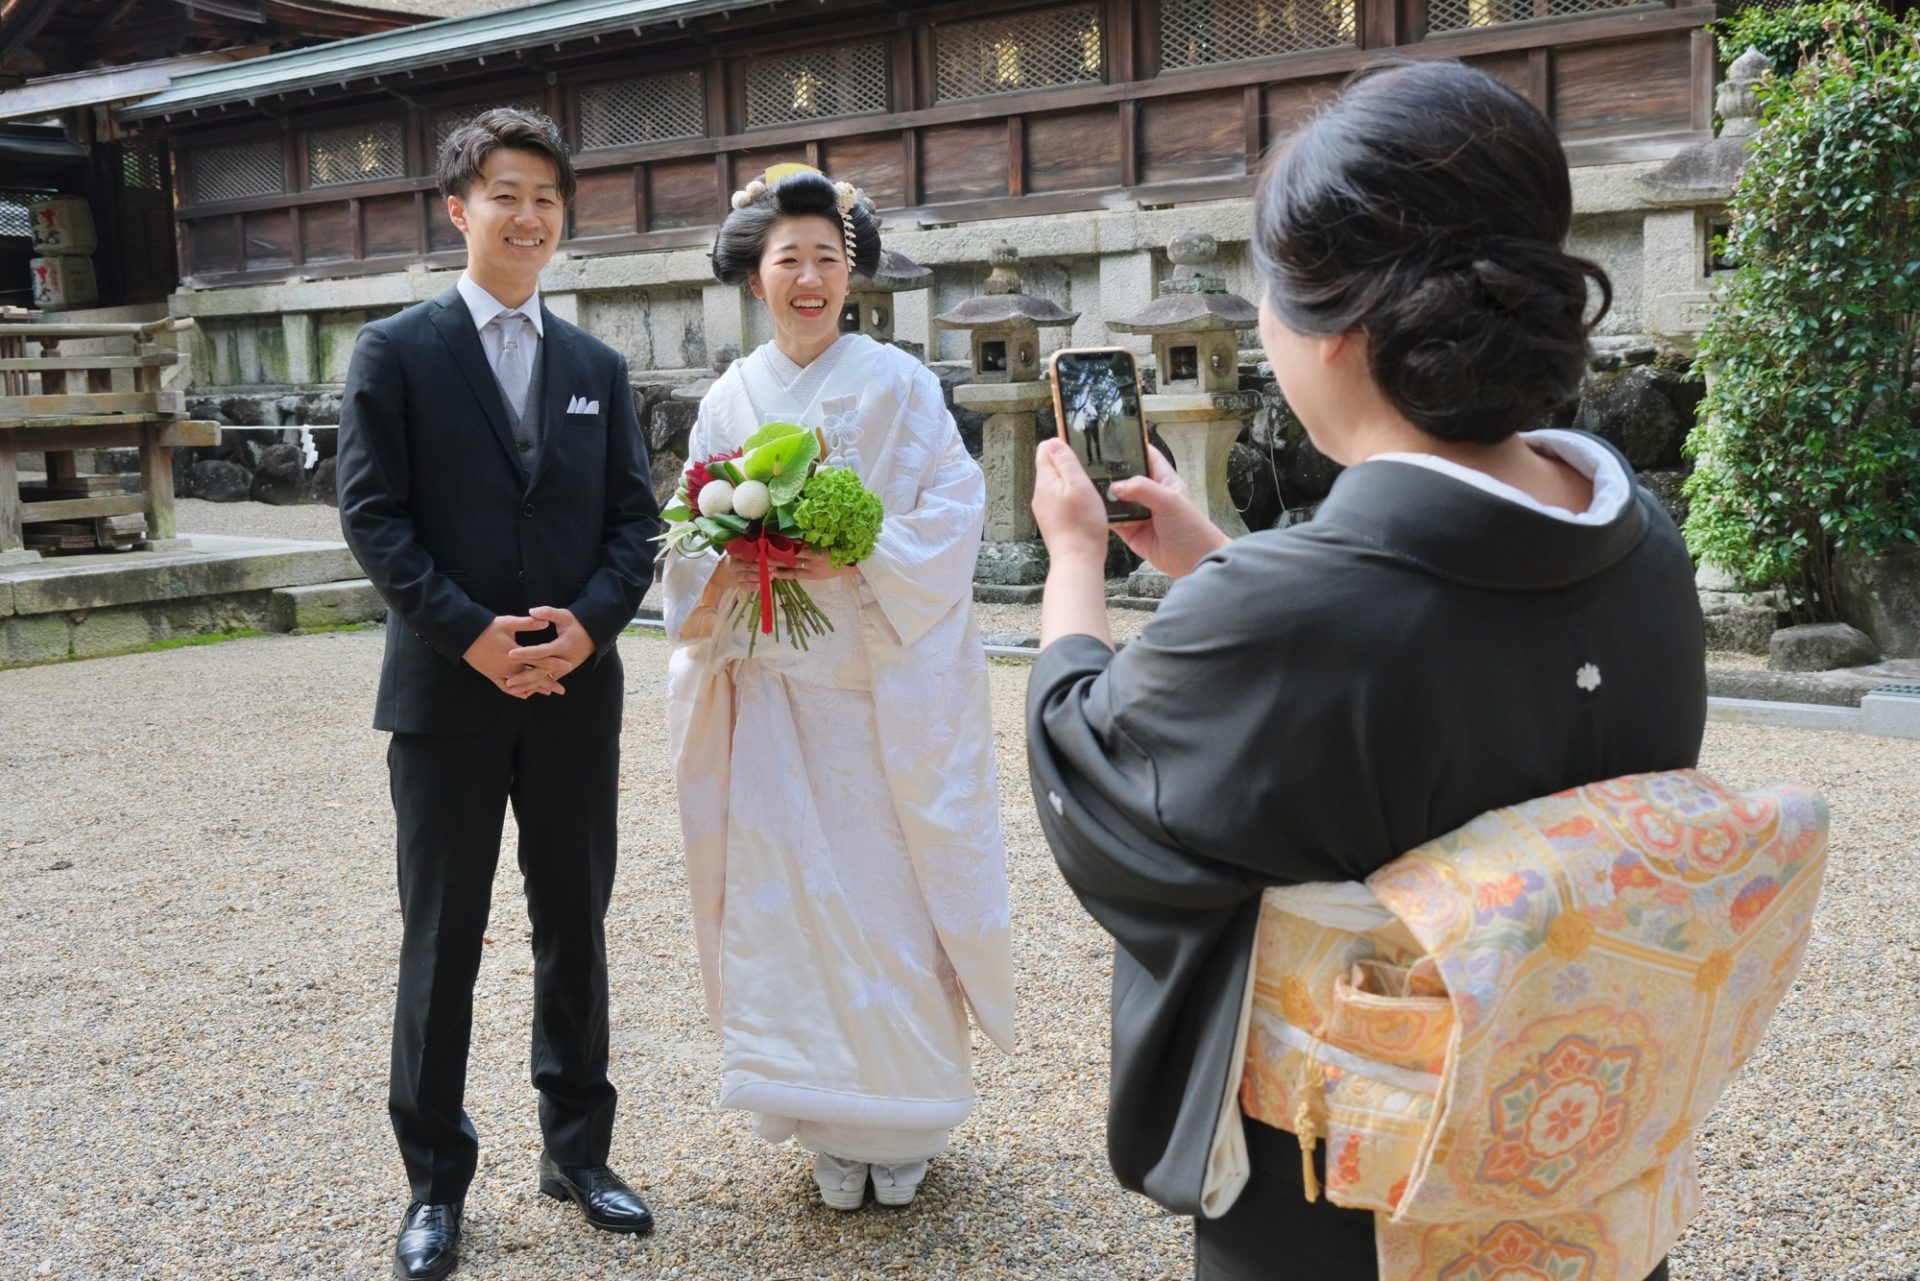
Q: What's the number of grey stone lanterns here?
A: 4